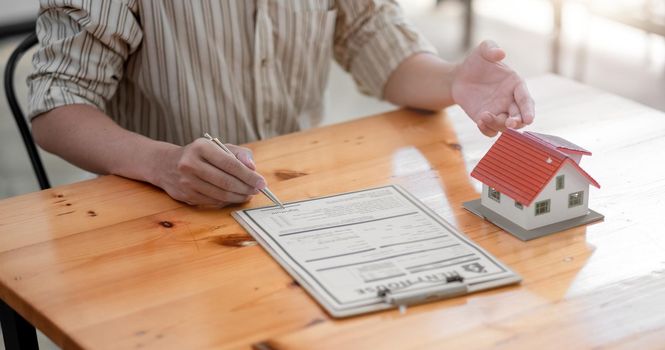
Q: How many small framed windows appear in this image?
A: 5